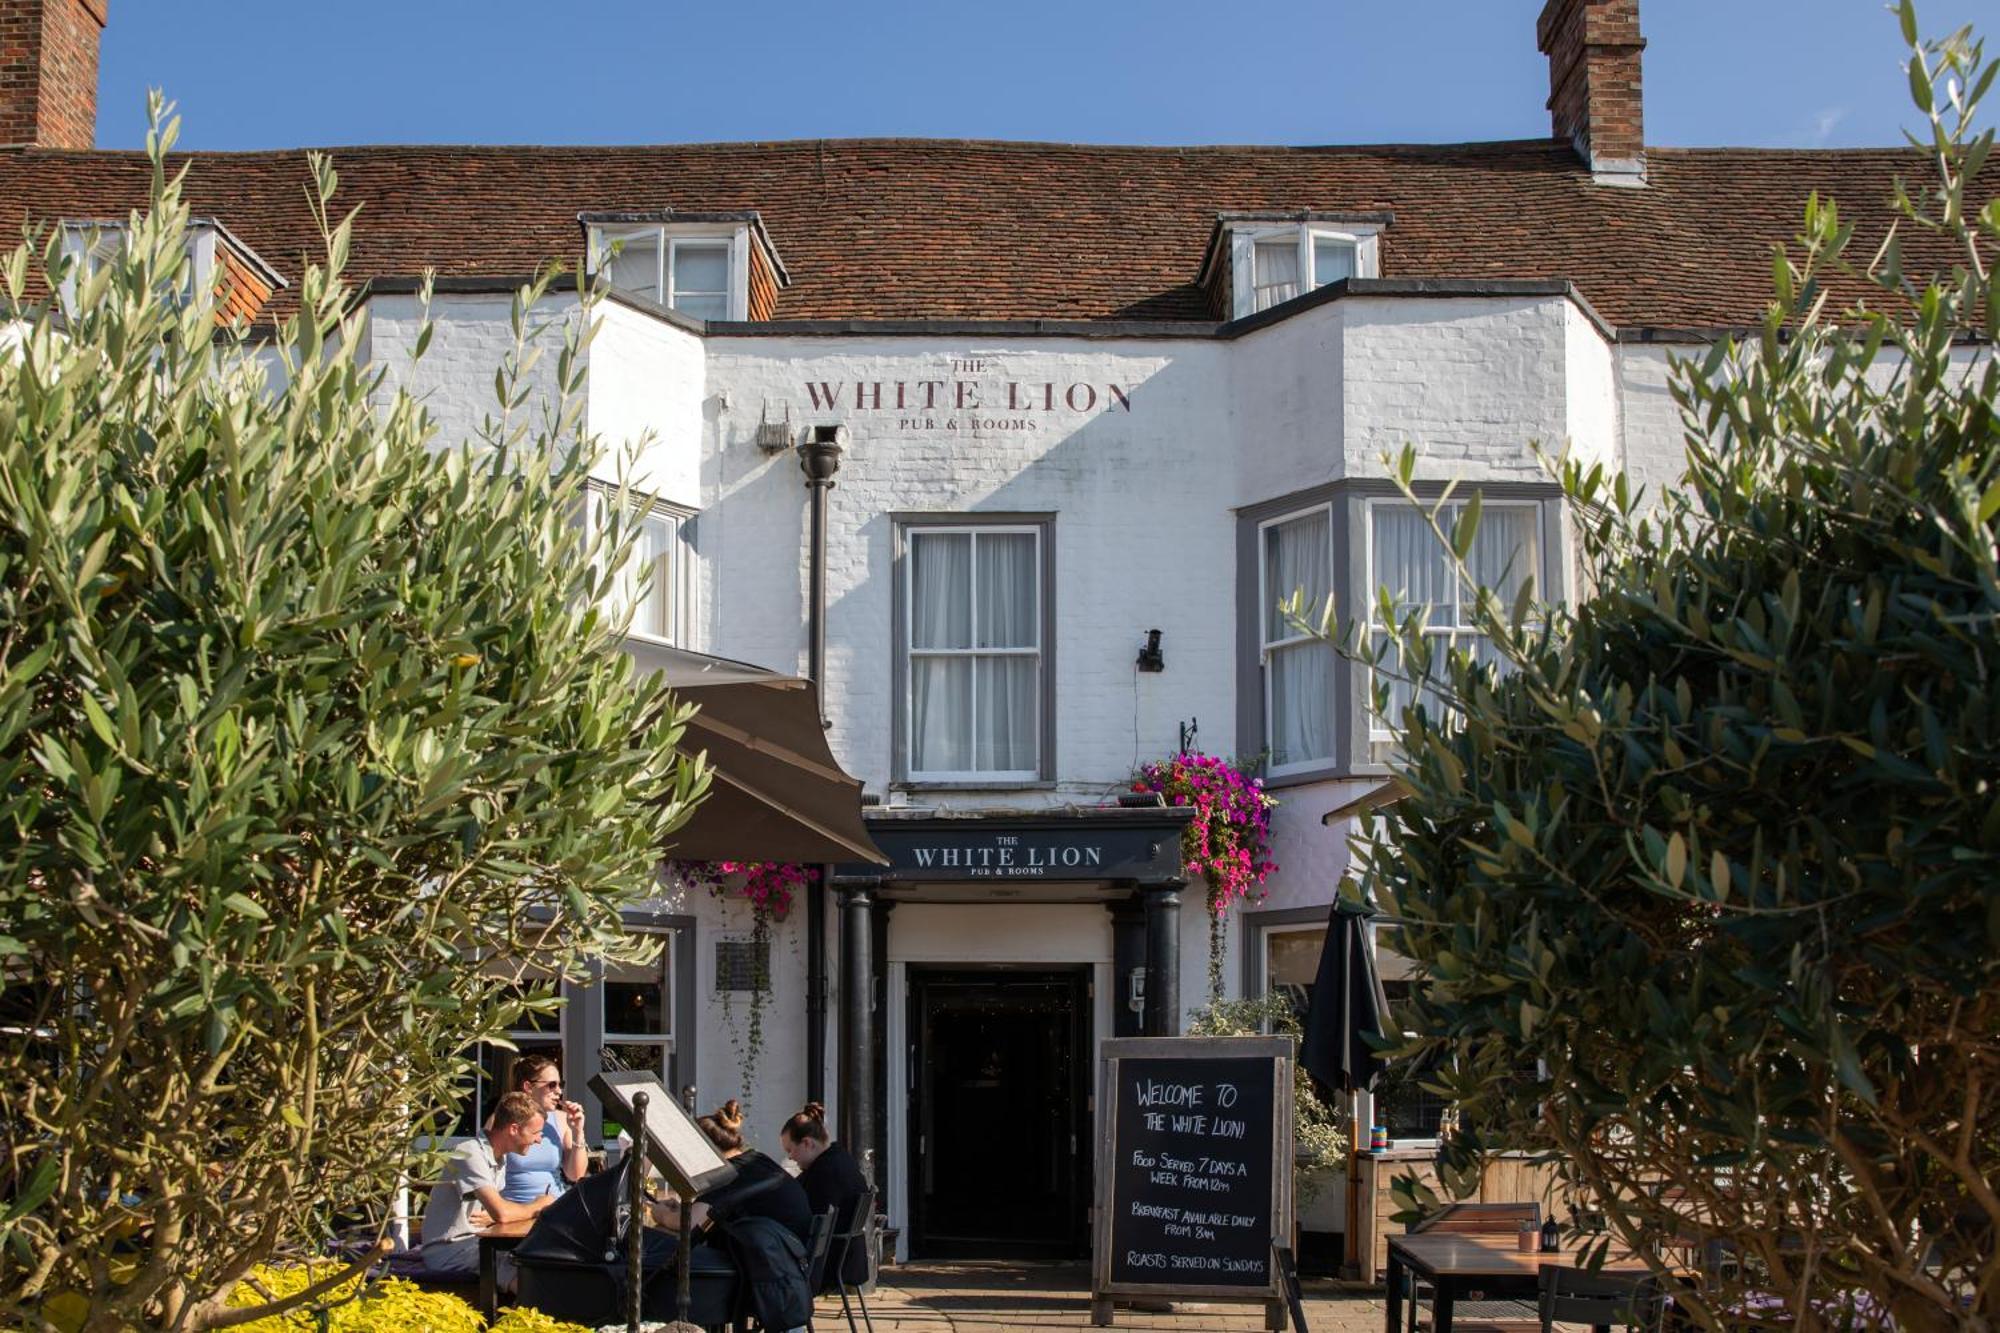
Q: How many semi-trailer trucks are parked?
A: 0